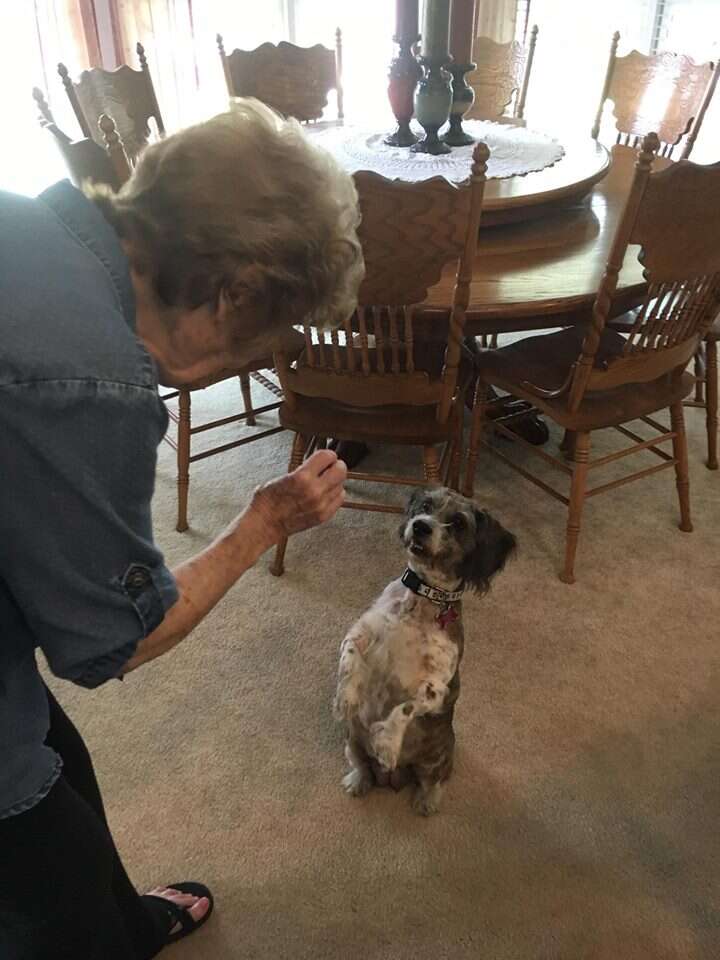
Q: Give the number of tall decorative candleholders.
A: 3